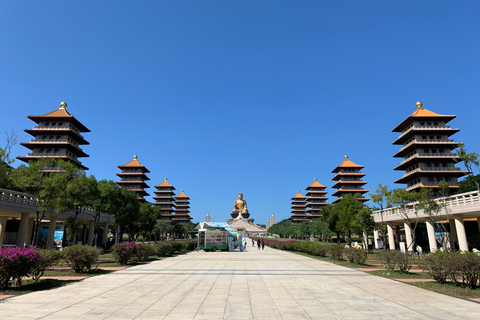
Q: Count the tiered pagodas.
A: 8